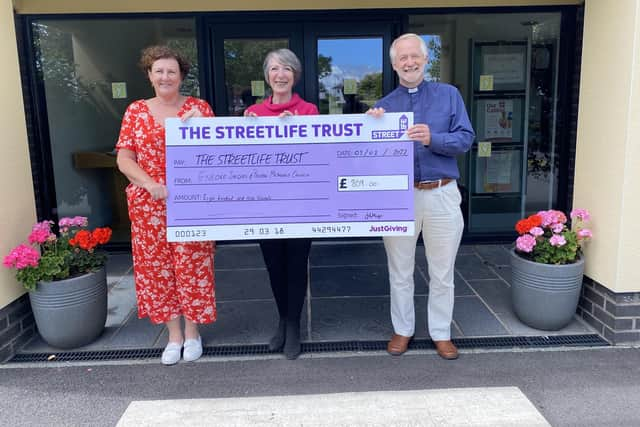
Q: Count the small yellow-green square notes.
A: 5